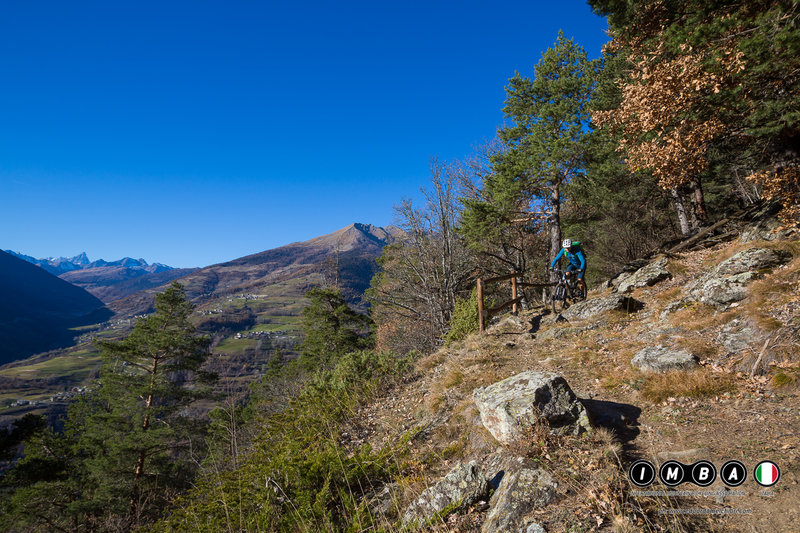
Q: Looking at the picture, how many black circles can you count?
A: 4